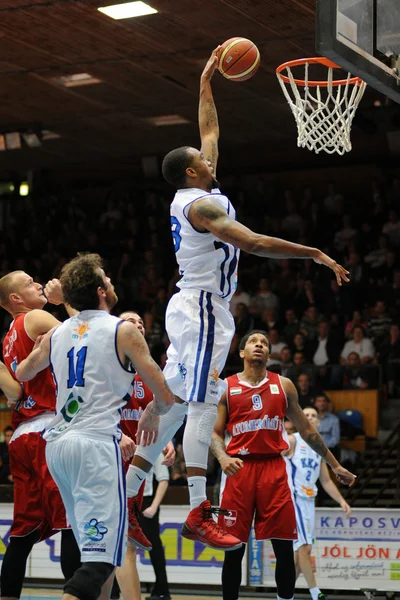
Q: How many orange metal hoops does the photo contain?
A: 1